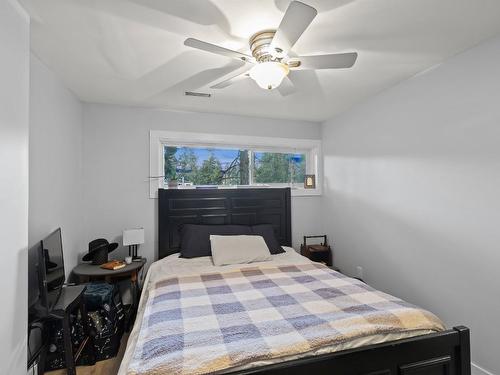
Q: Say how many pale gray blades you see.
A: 5